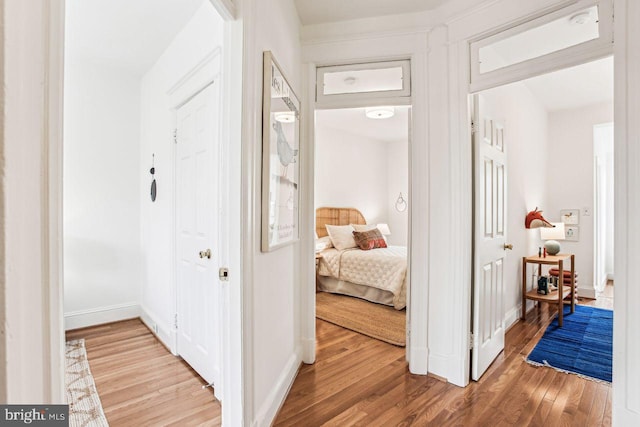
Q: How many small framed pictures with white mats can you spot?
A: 2